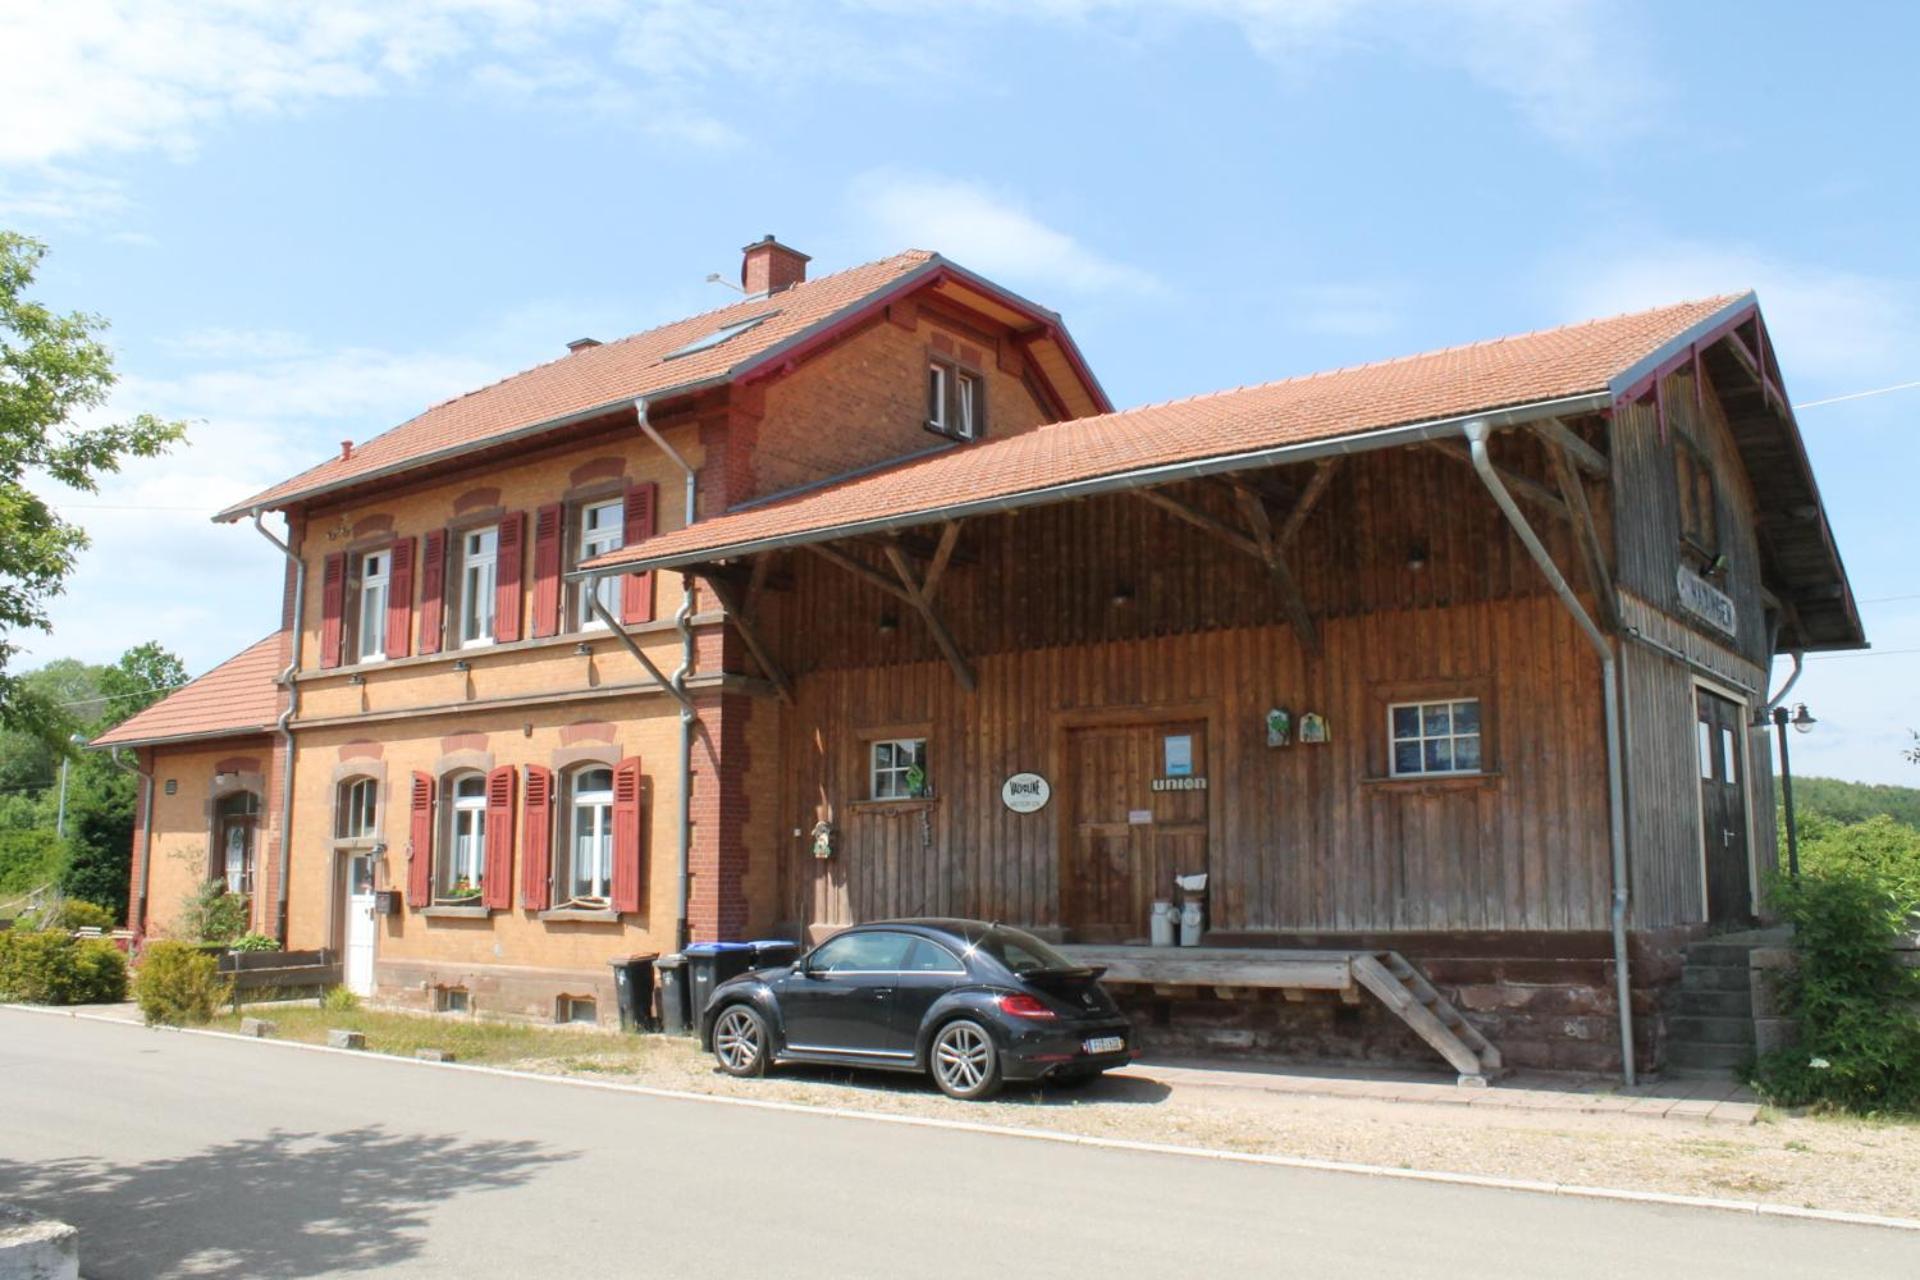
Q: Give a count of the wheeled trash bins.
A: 4